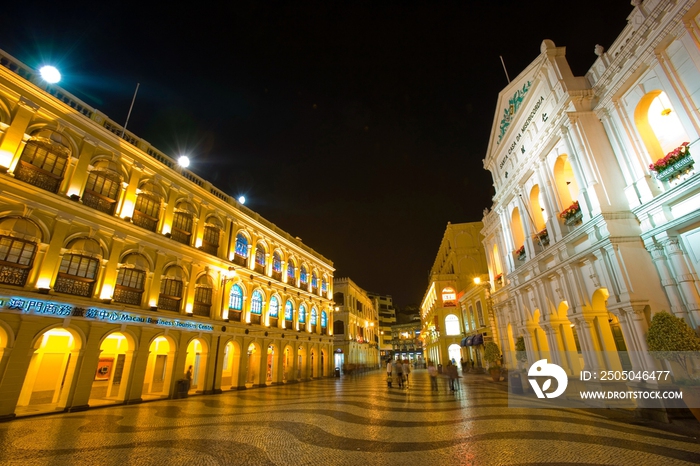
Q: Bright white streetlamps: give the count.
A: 3